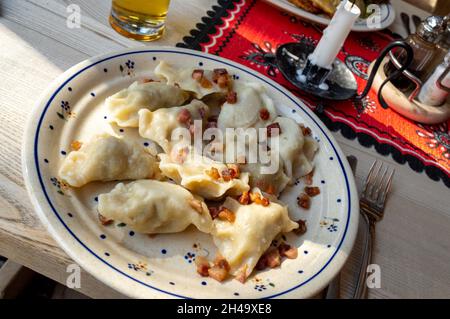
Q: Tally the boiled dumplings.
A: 10